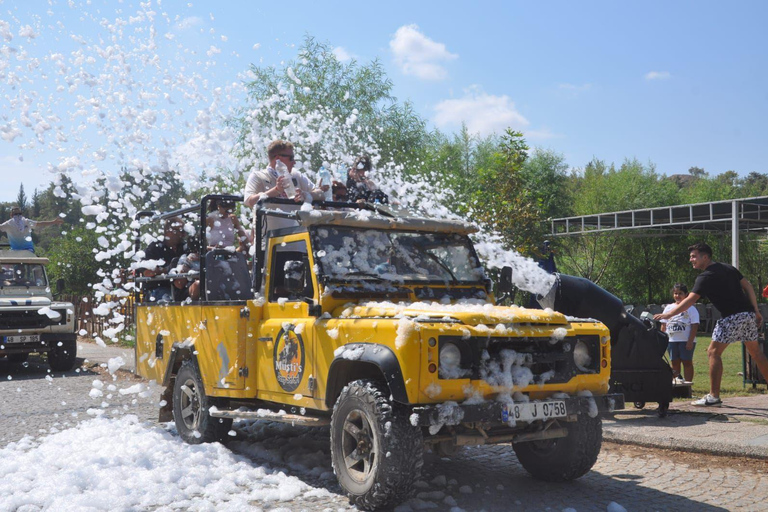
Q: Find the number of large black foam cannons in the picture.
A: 1